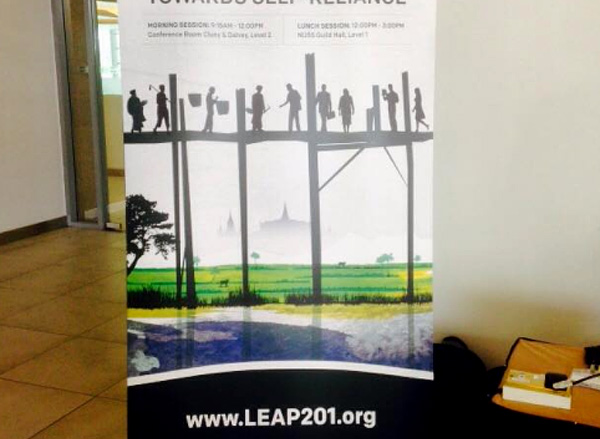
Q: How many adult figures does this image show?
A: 9